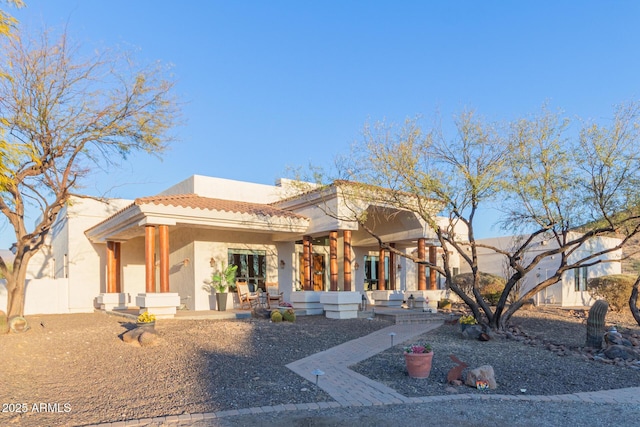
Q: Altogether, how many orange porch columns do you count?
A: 12